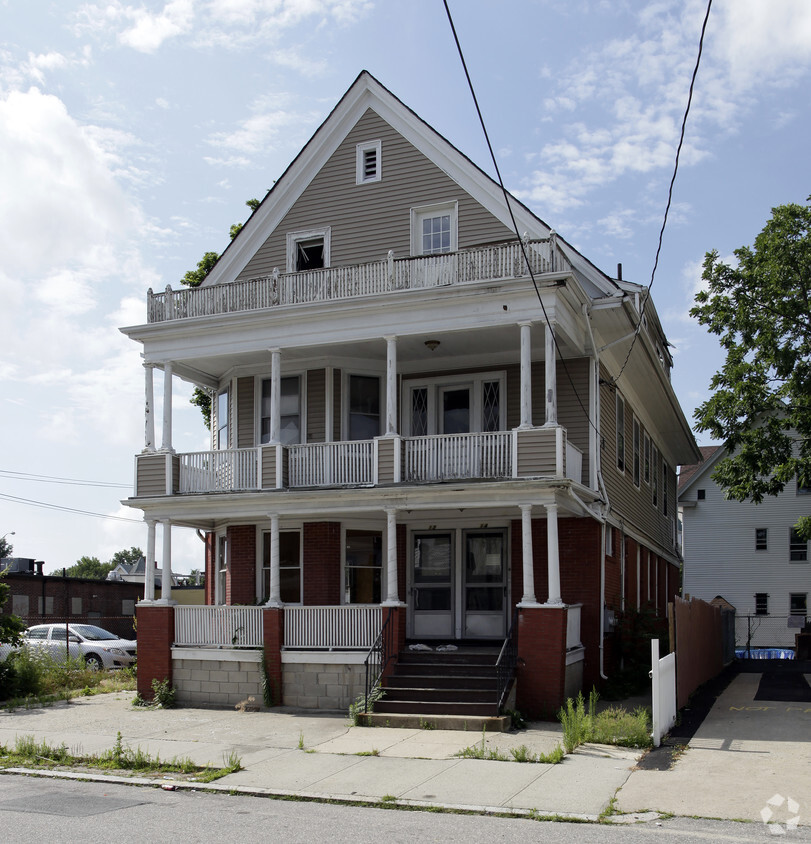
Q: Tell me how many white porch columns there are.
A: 12